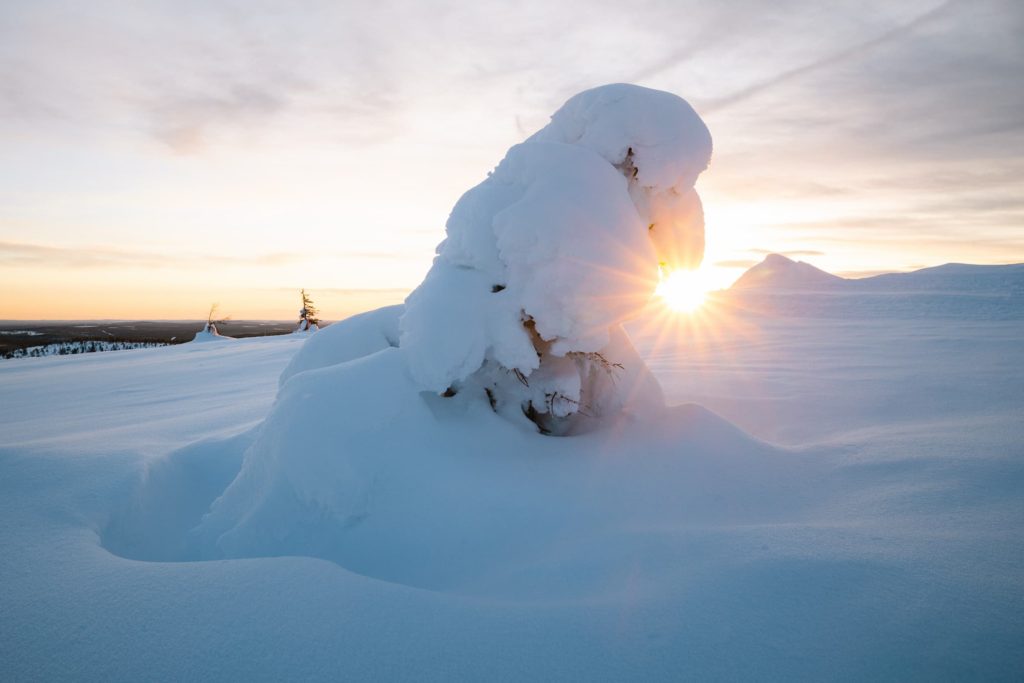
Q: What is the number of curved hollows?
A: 1